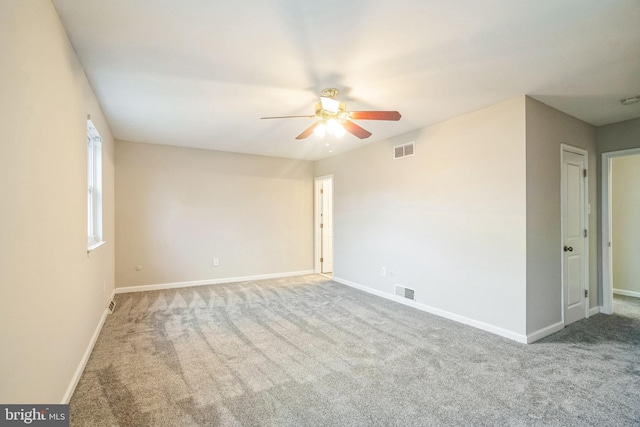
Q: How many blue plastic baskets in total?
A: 0